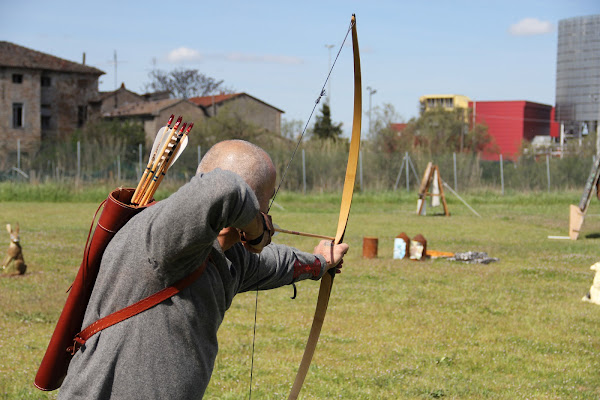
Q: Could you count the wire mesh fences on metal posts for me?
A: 1